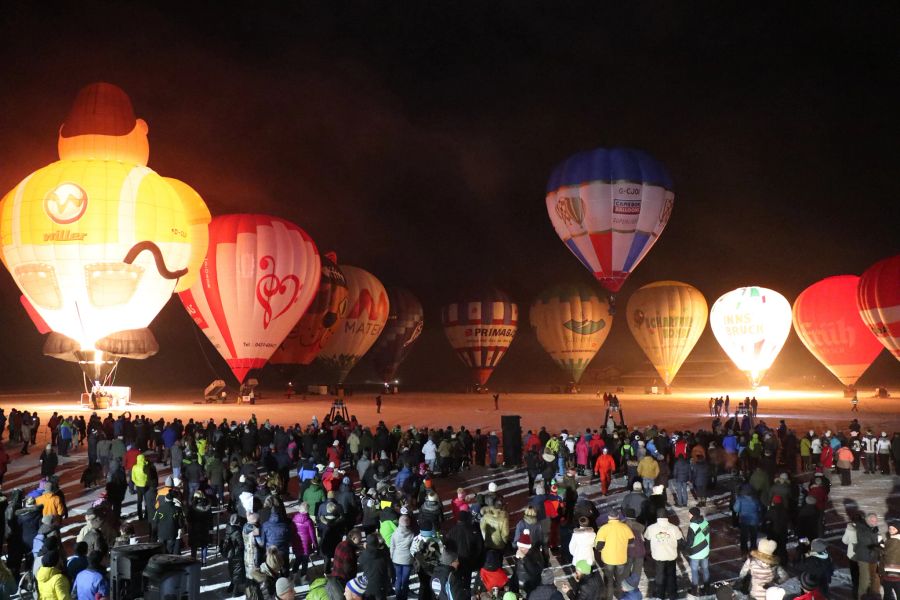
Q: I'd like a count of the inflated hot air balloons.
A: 12